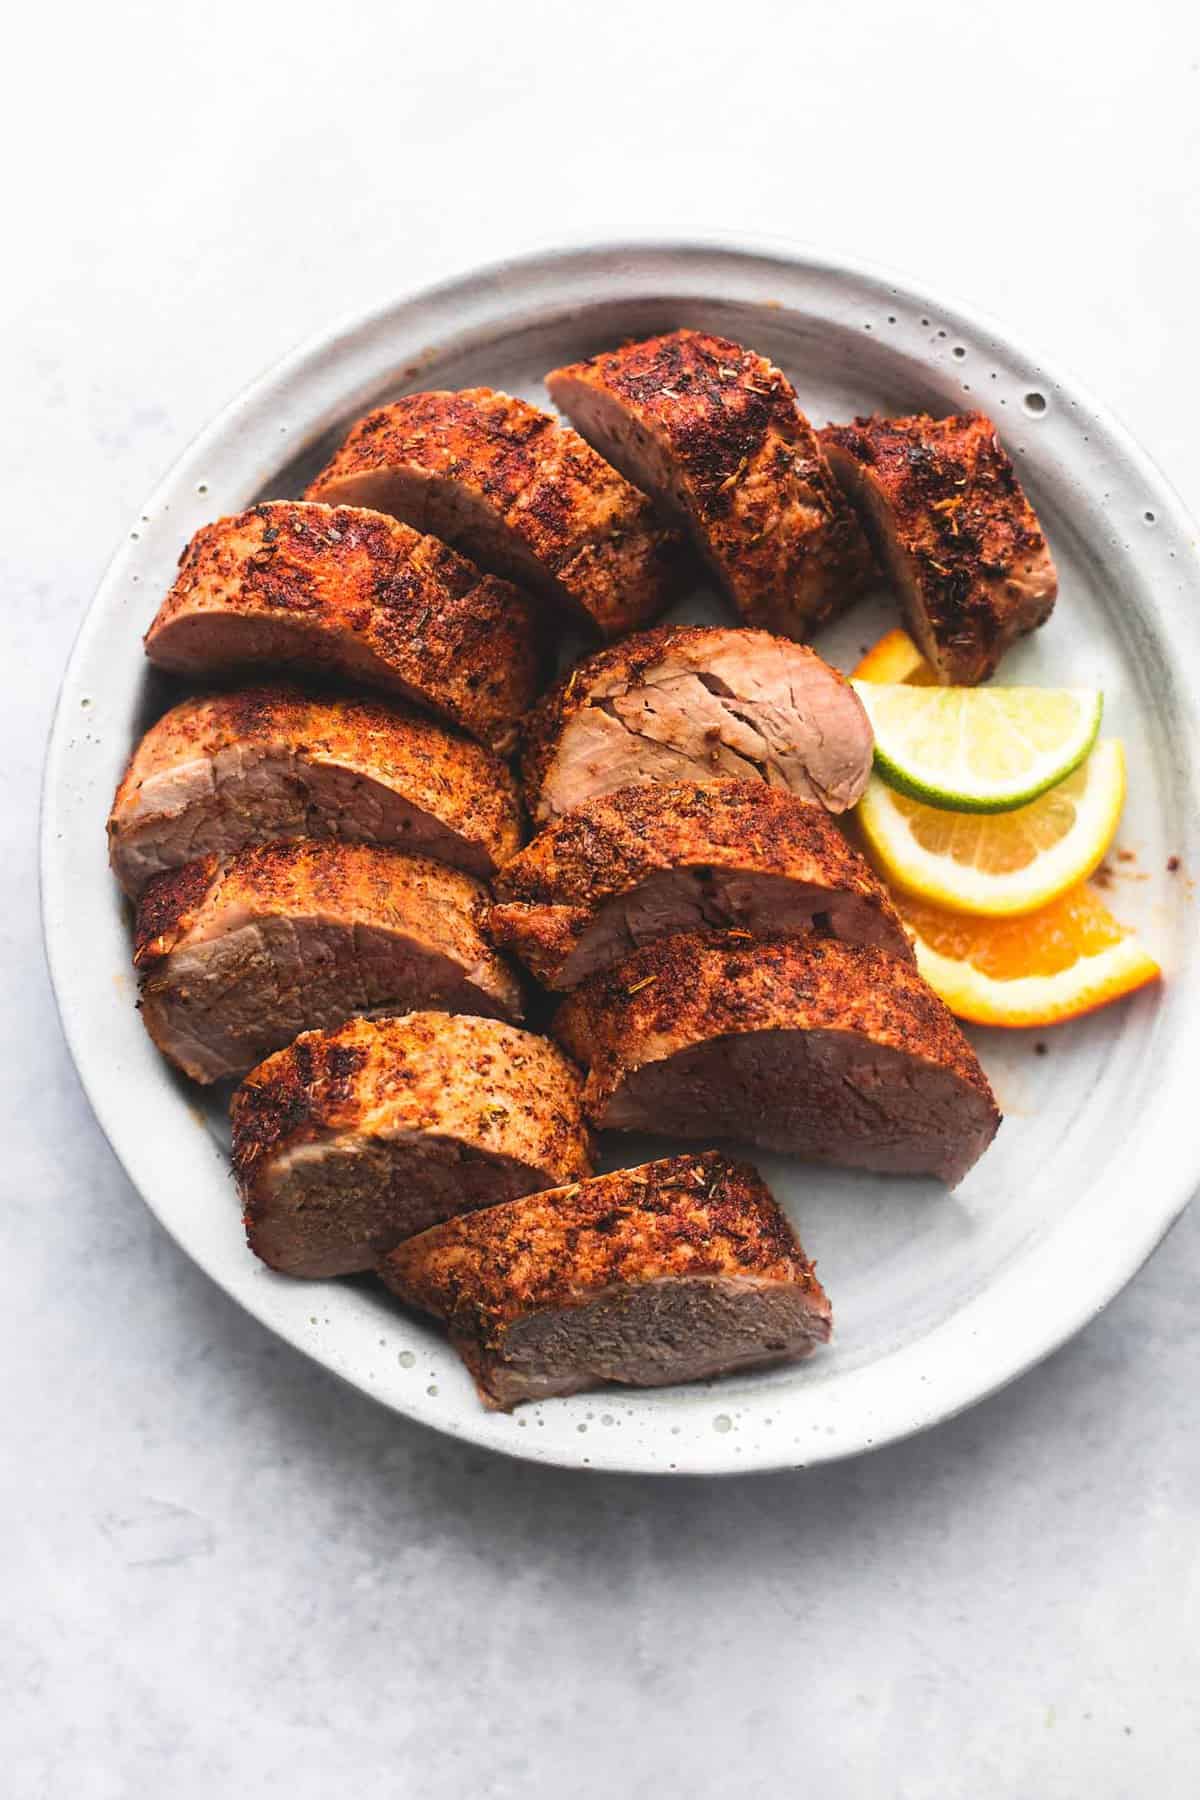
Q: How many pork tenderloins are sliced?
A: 11